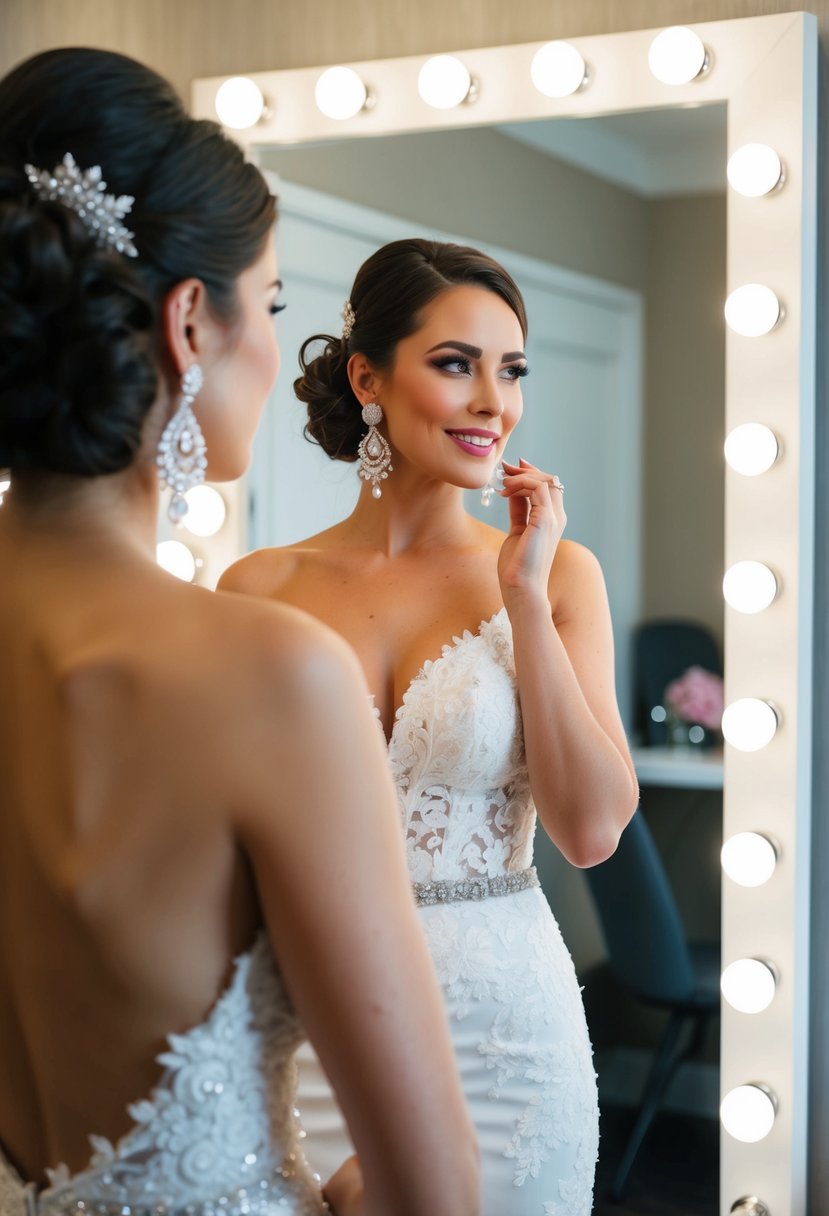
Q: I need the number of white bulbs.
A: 15